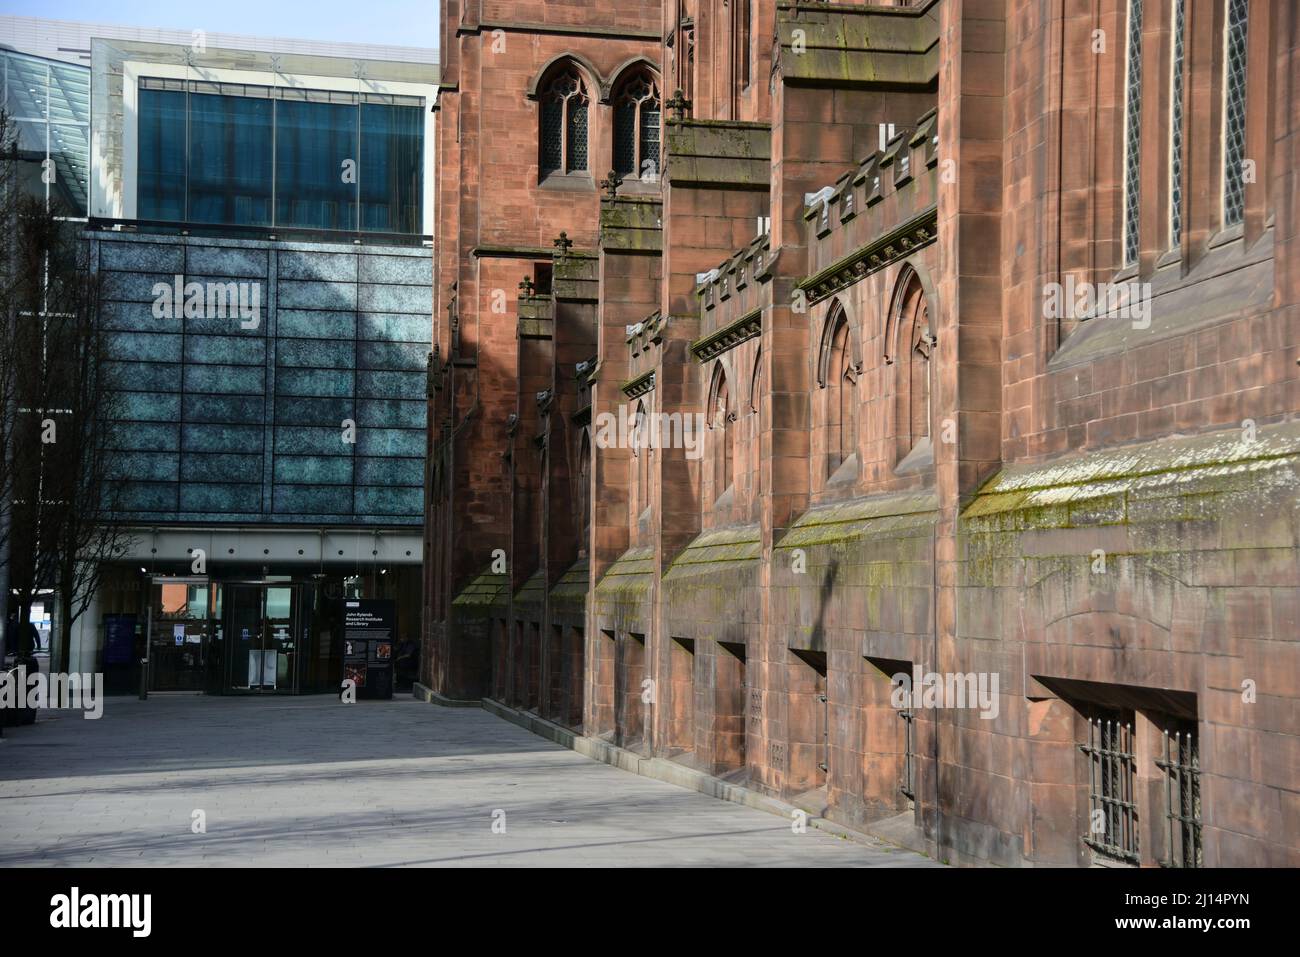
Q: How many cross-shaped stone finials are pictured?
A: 4